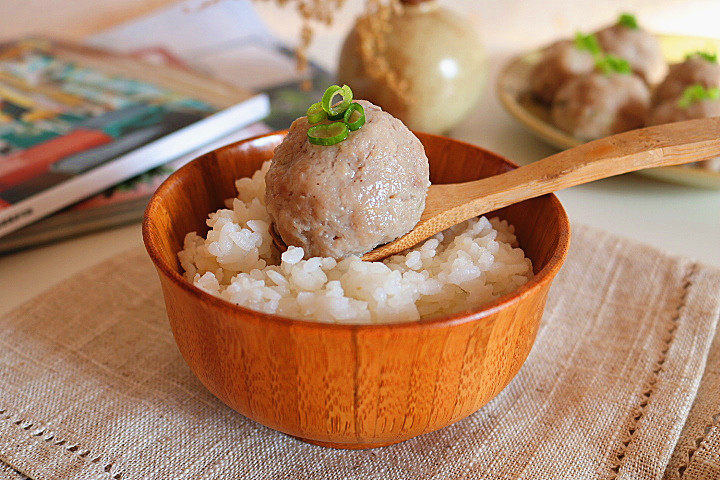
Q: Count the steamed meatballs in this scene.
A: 6